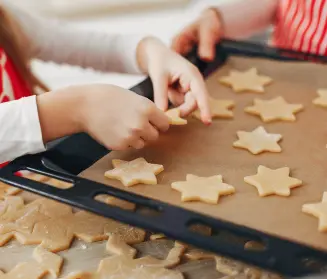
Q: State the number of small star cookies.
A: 10